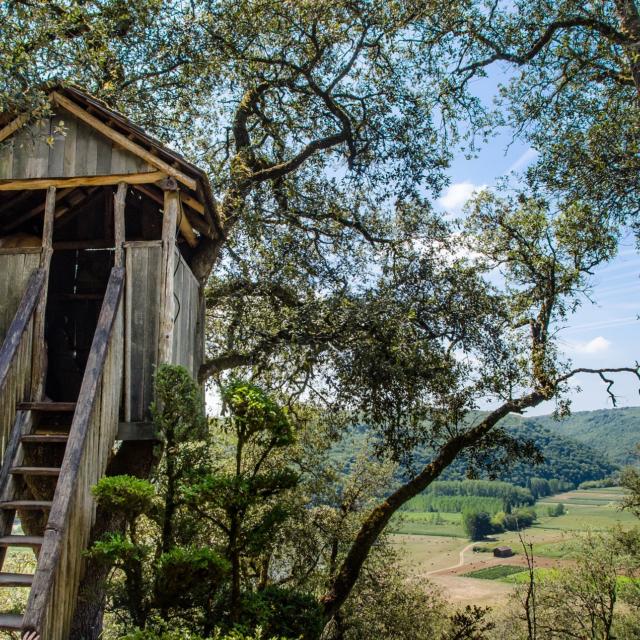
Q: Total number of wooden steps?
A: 7